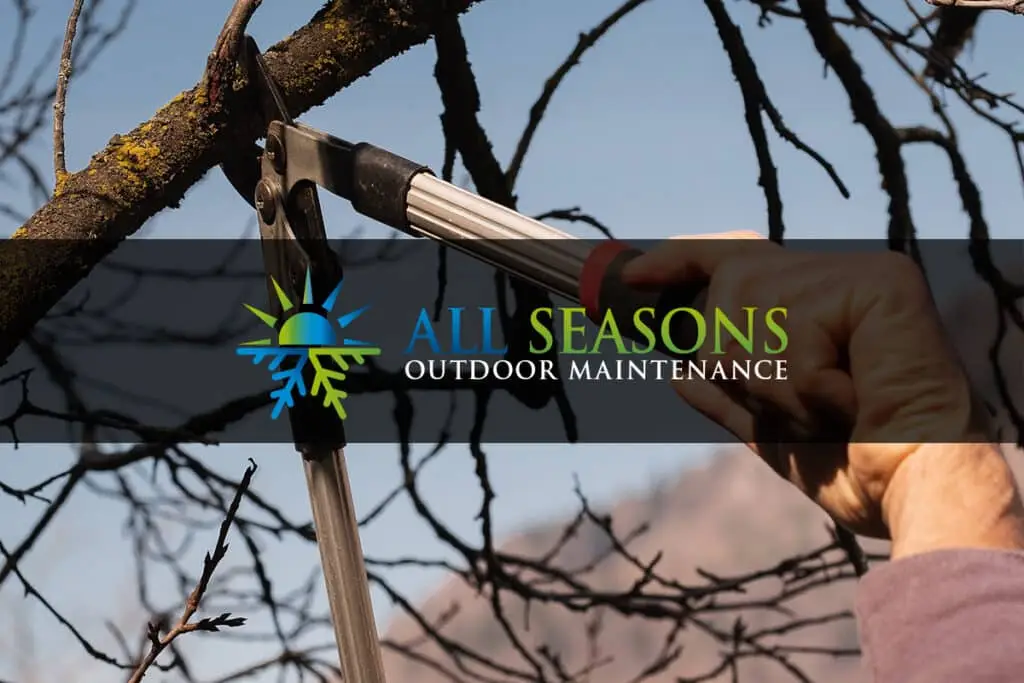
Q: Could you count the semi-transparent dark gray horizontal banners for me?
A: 1